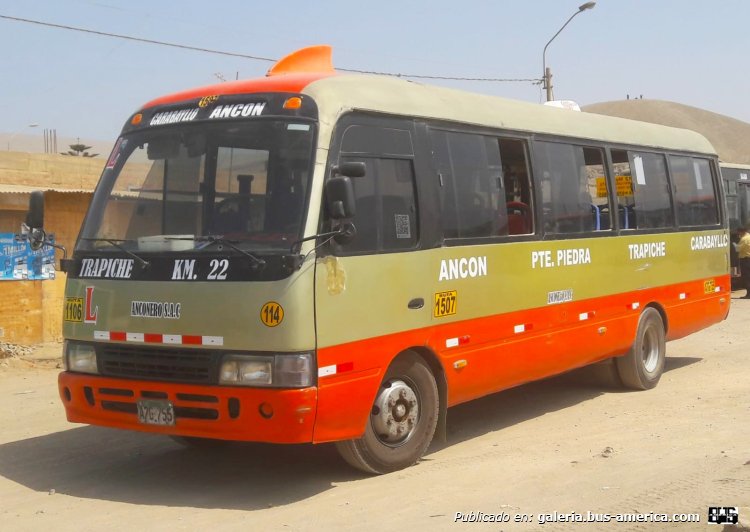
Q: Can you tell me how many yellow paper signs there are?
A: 2